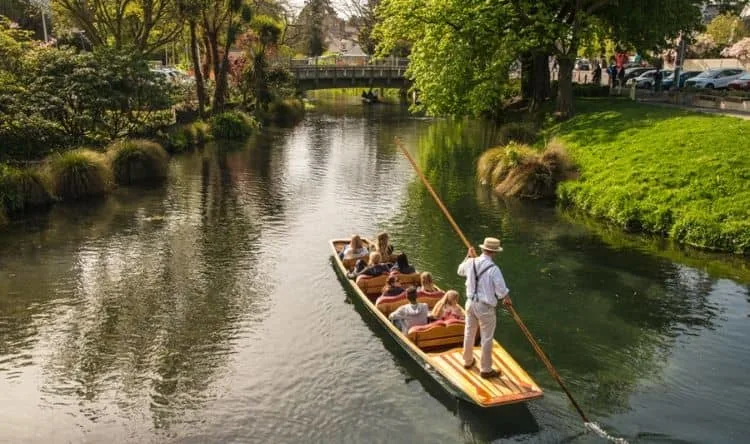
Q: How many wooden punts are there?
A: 1